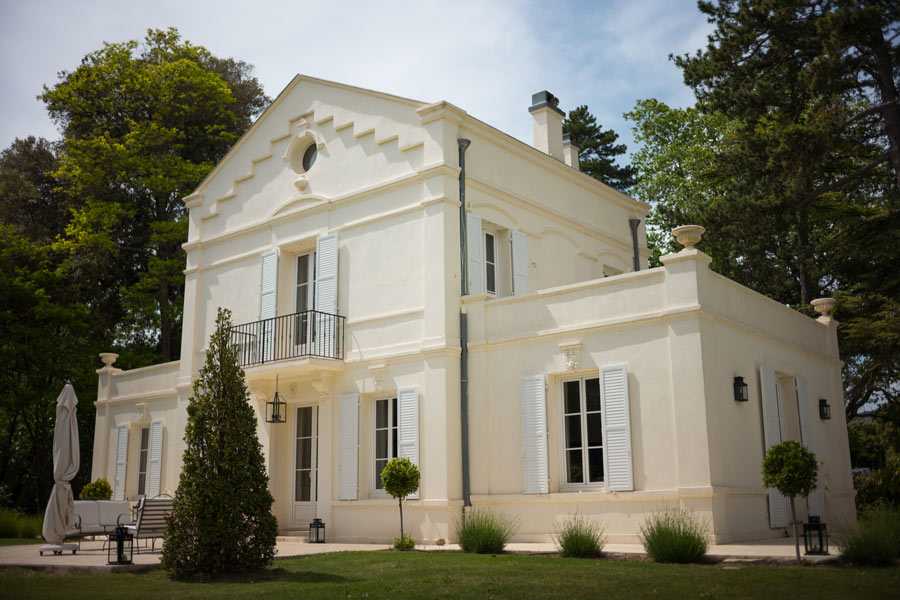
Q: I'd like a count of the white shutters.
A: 12